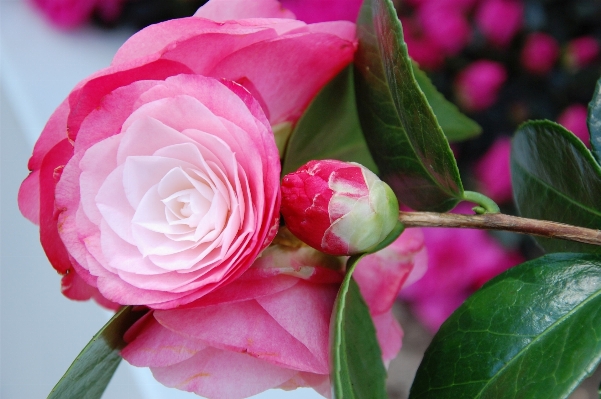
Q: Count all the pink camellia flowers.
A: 3